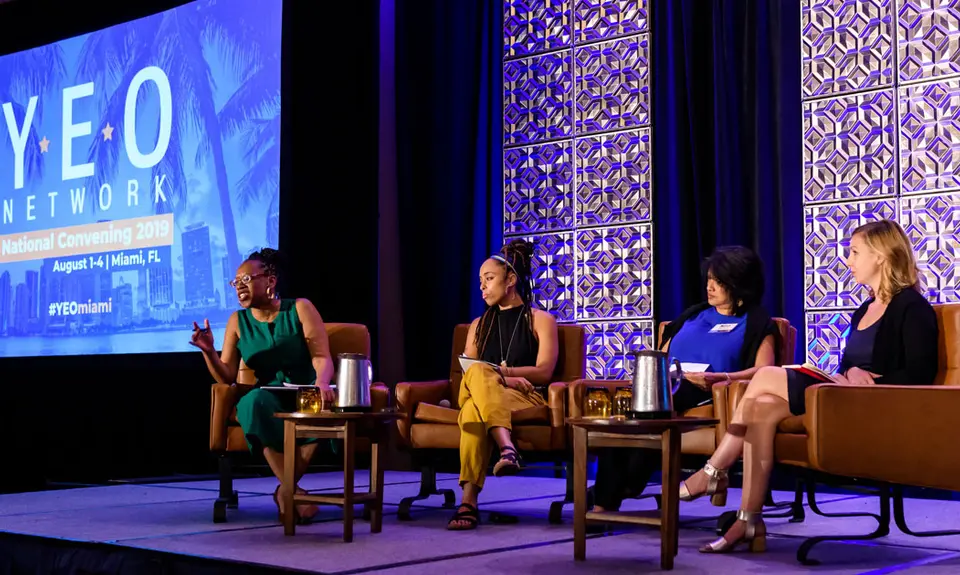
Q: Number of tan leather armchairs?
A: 4